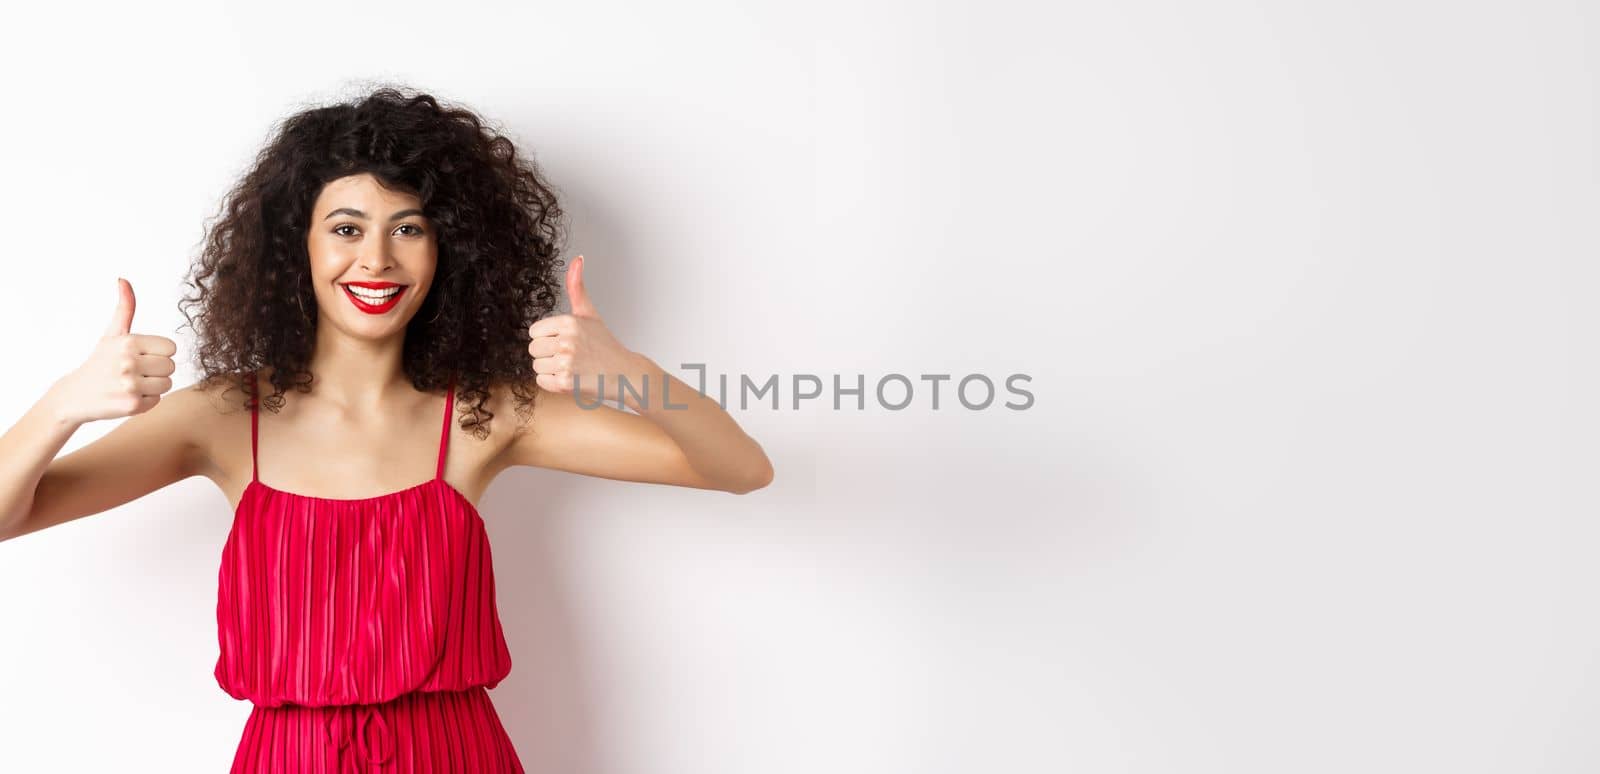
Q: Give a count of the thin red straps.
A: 2